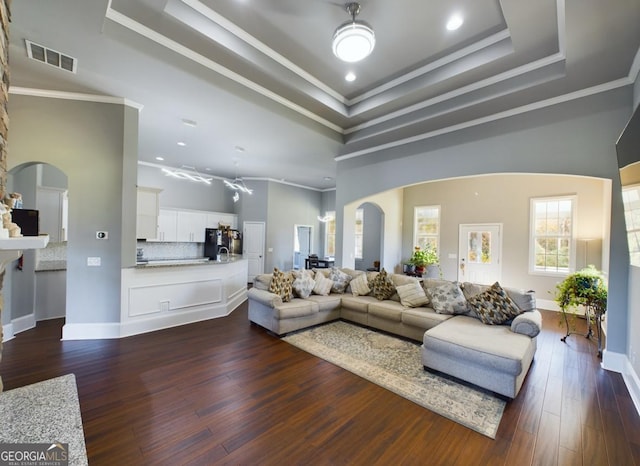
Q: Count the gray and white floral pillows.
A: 3